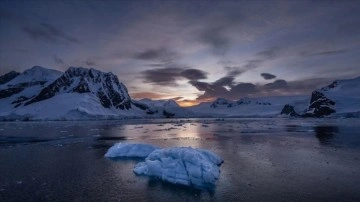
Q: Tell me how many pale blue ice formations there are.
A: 2